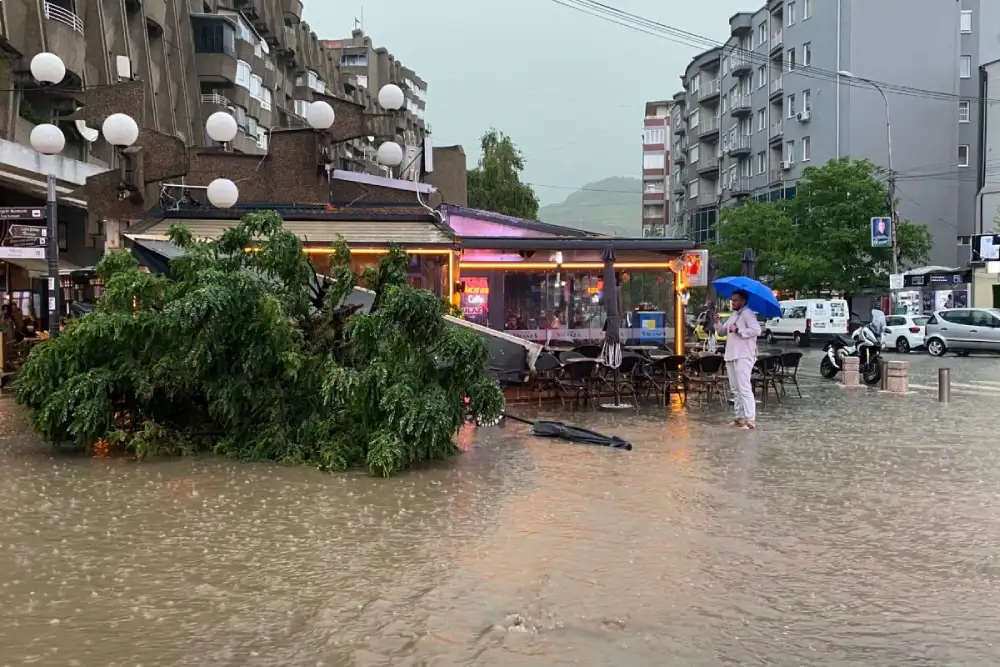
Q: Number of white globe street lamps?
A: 8